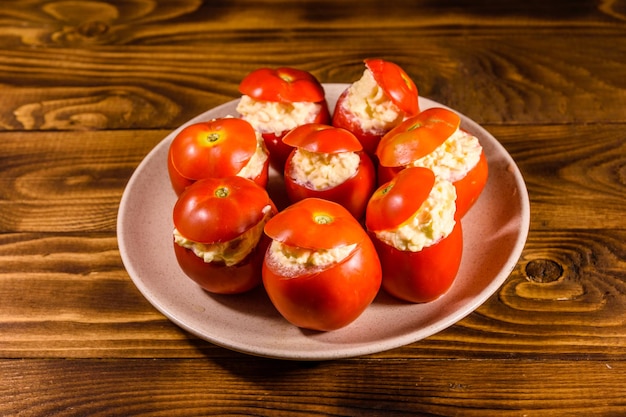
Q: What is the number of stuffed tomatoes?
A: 8